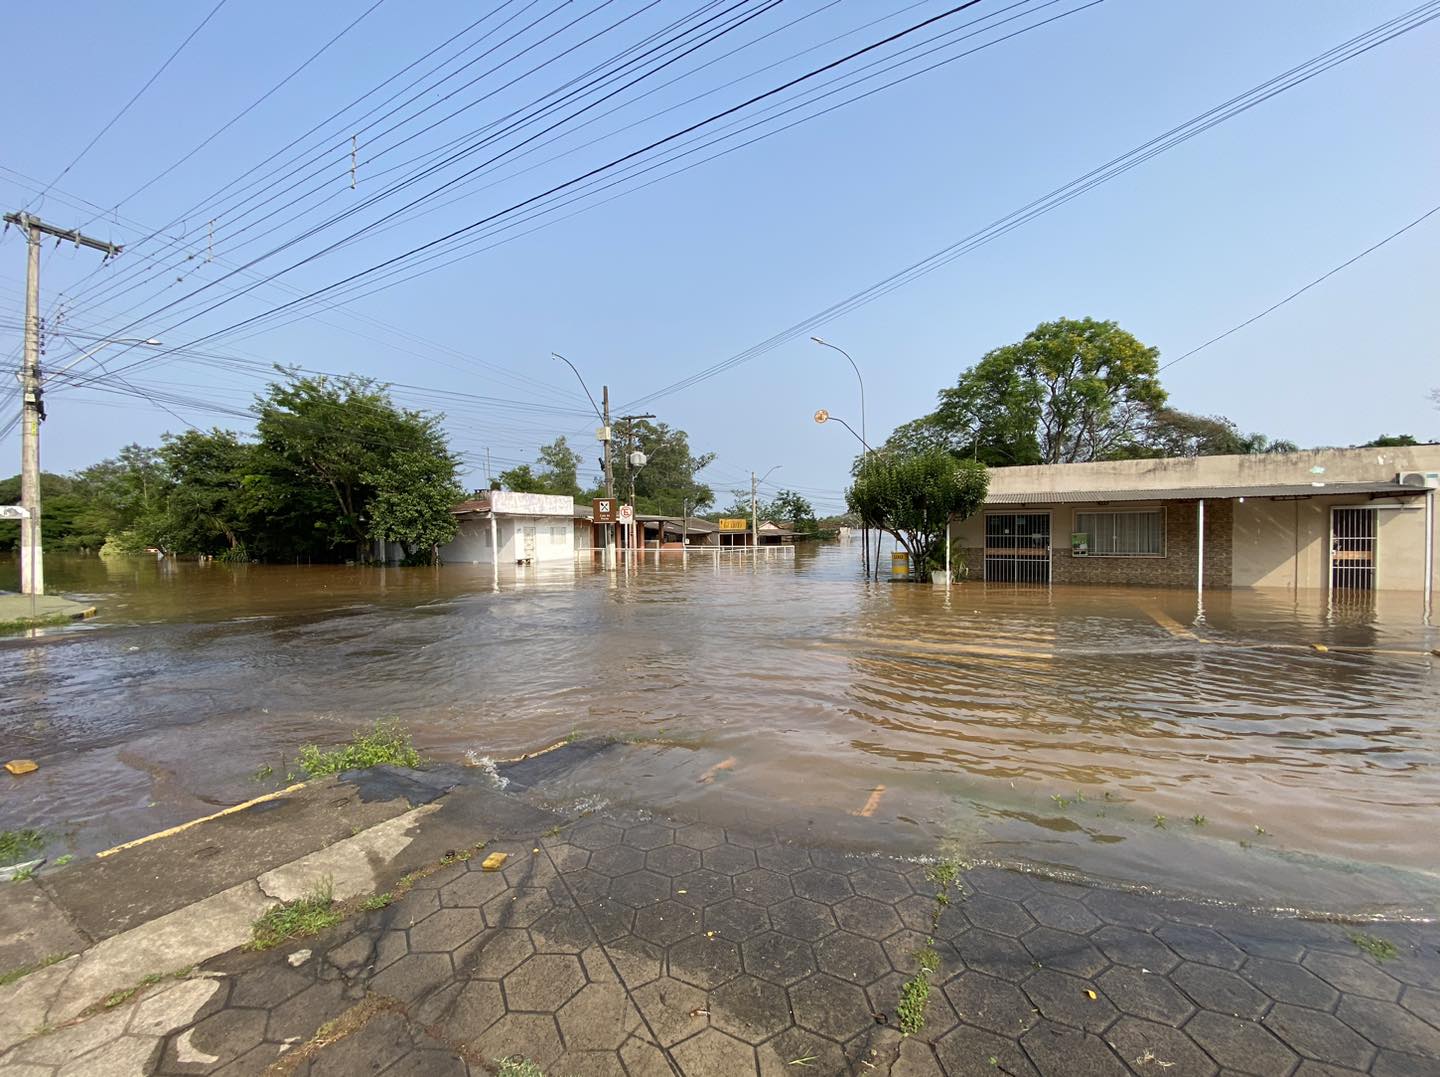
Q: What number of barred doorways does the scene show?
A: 2